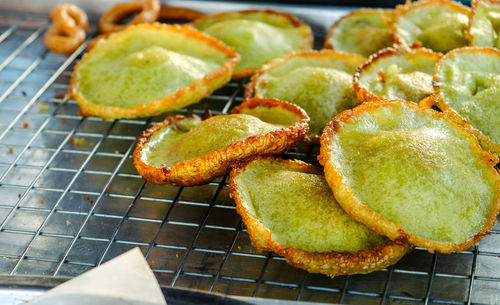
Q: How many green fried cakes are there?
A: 11